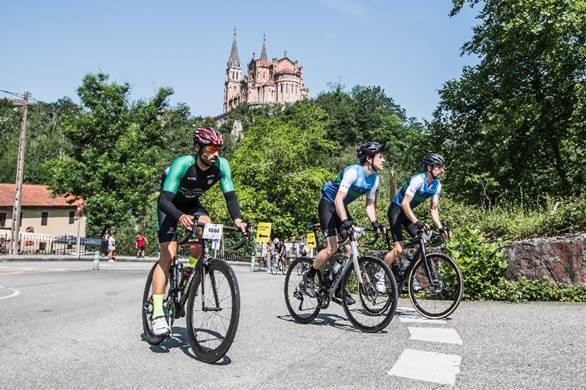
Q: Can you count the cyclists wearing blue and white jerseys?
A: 2